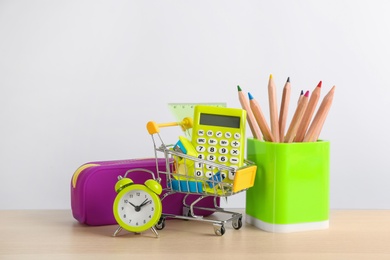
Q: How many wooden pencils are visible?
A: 8